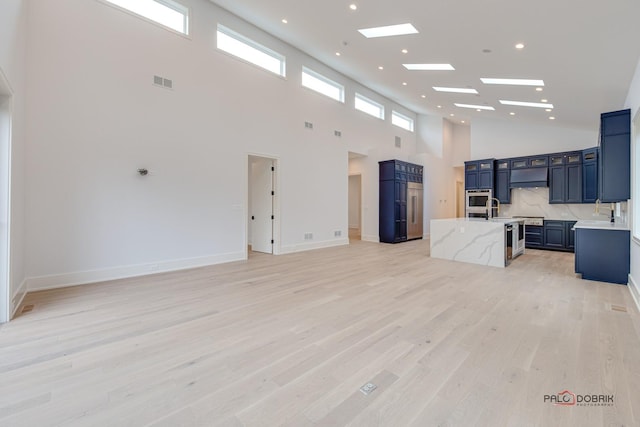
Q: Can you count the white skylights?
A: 6